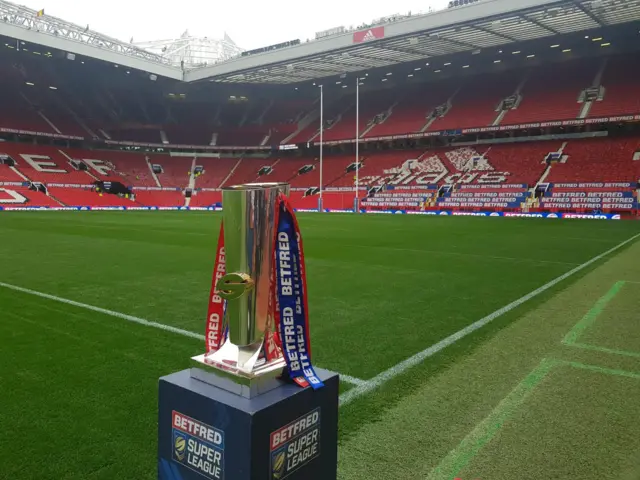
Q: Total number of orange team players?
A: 0